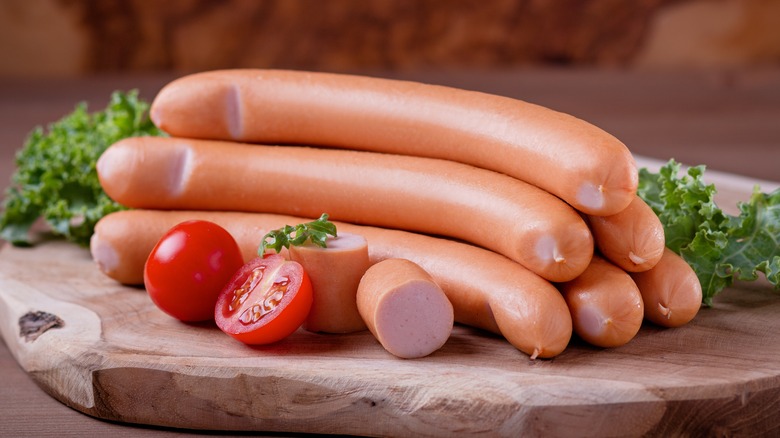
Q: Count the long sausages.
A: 6